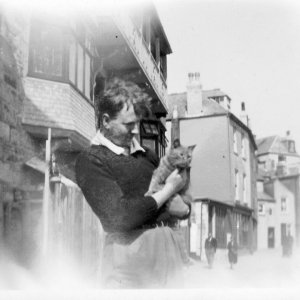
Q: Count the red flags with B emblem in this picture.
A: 0